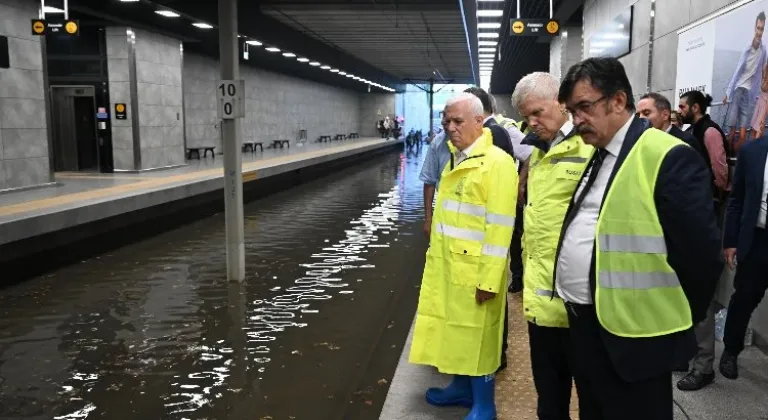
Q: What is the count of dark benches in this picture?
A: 6